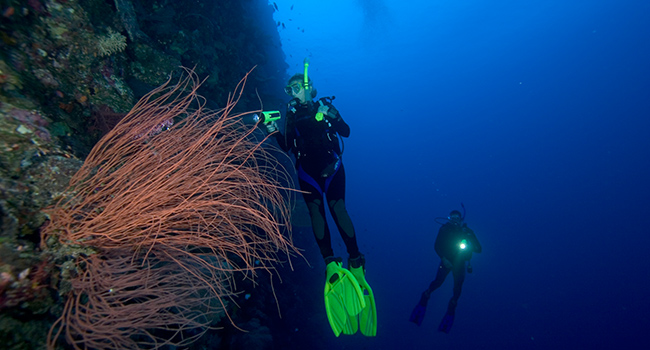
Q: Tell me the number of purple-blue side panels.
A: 2